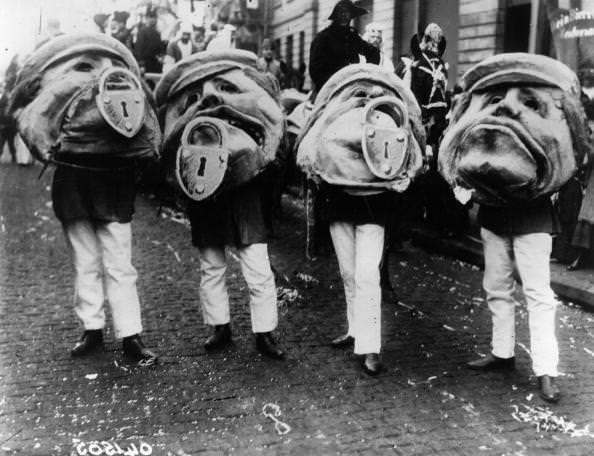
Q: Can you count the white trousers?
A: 4